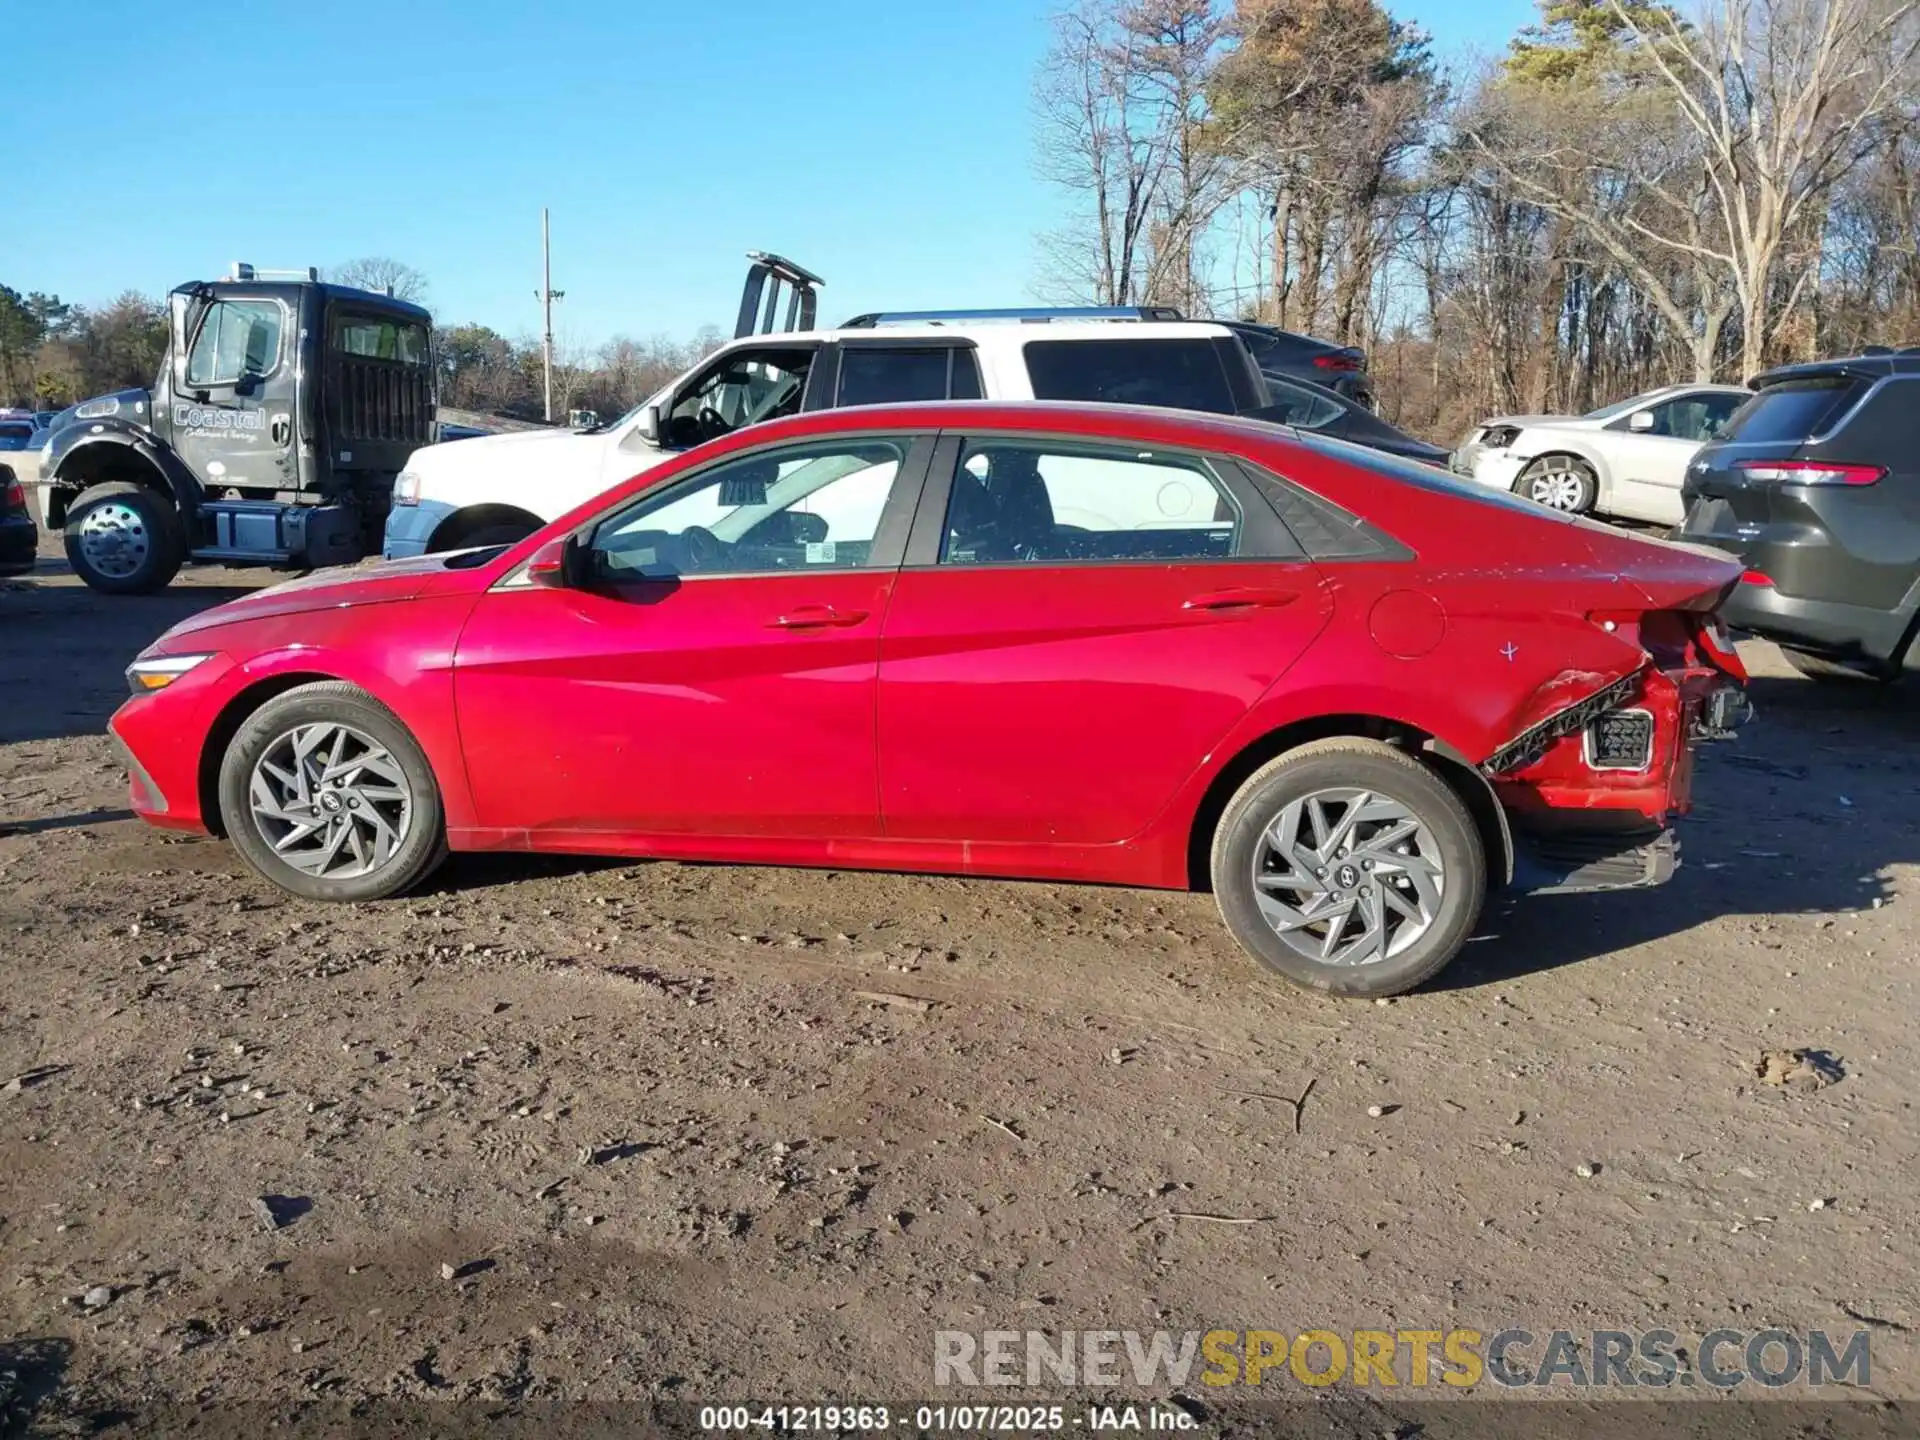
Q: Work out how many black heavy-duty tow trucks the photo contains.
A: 1